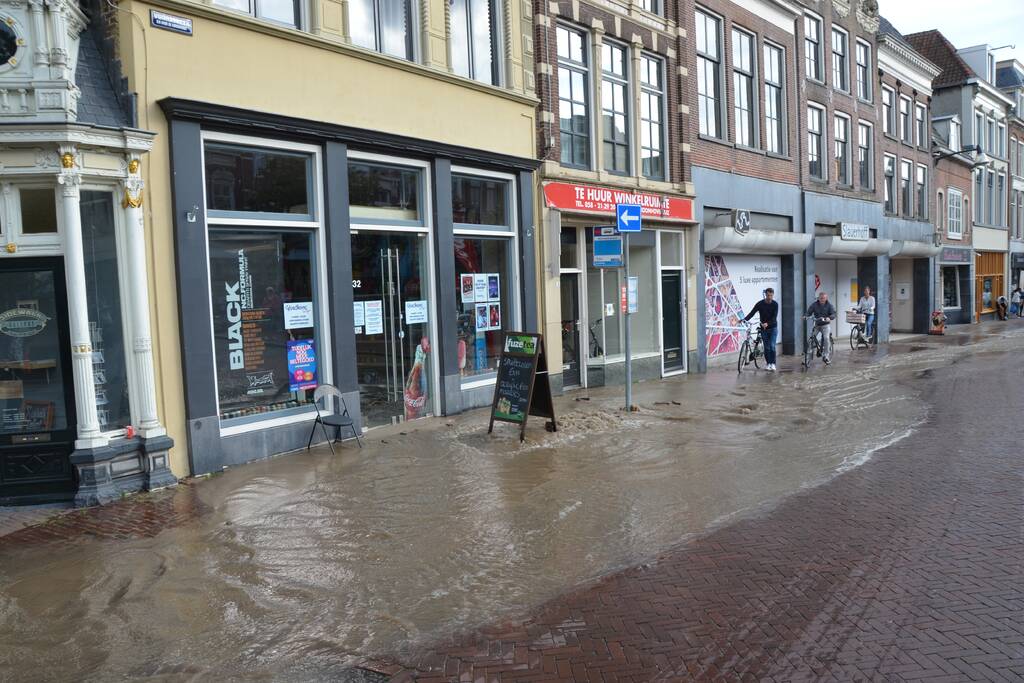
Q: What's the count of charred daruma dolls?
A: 0